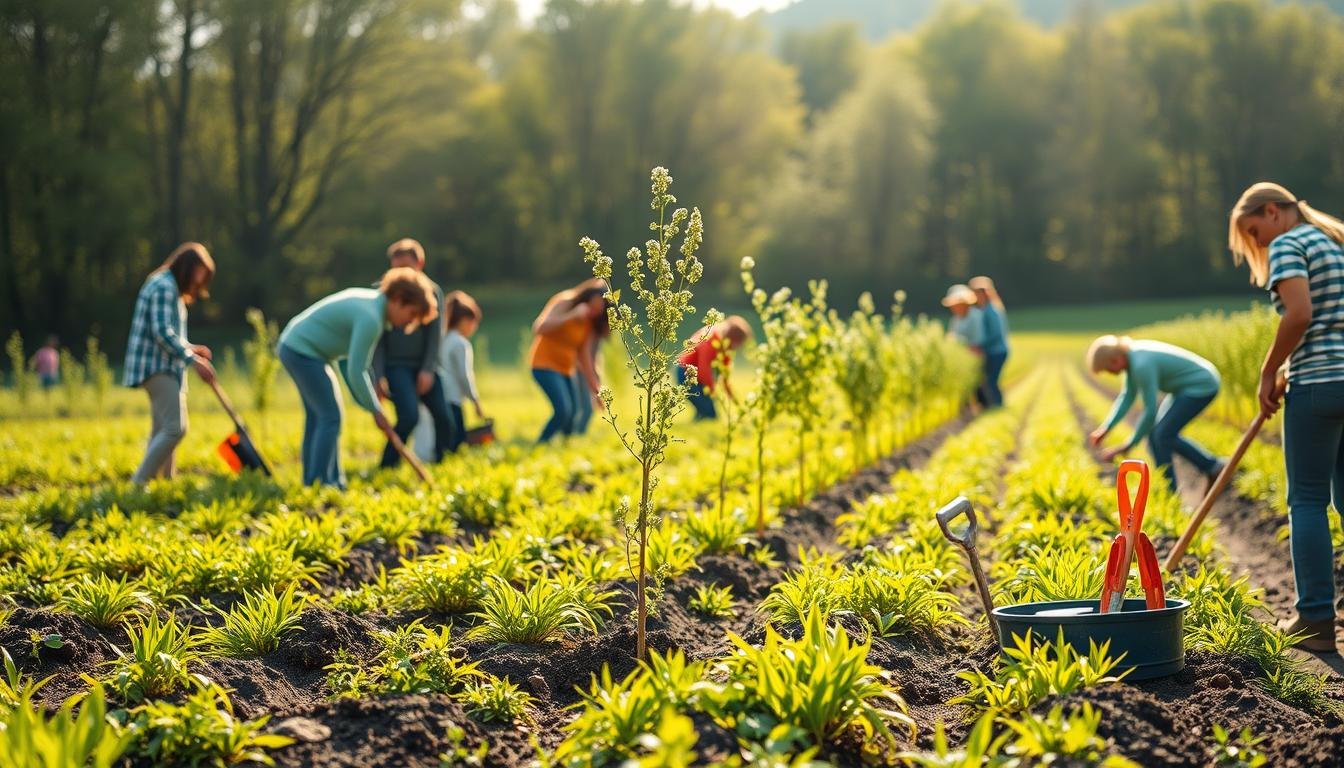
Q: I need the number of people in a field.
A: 11